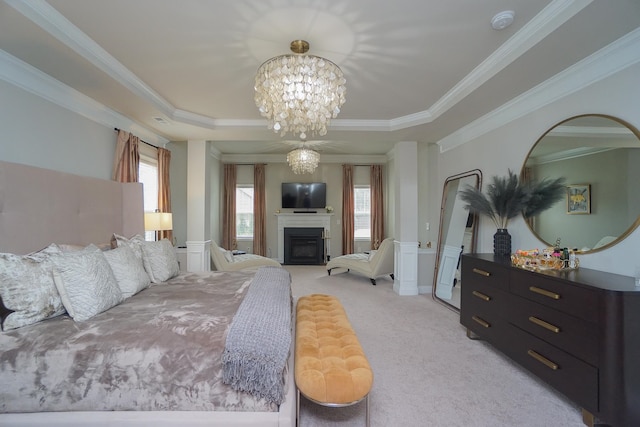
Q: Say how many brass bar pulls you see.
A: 6